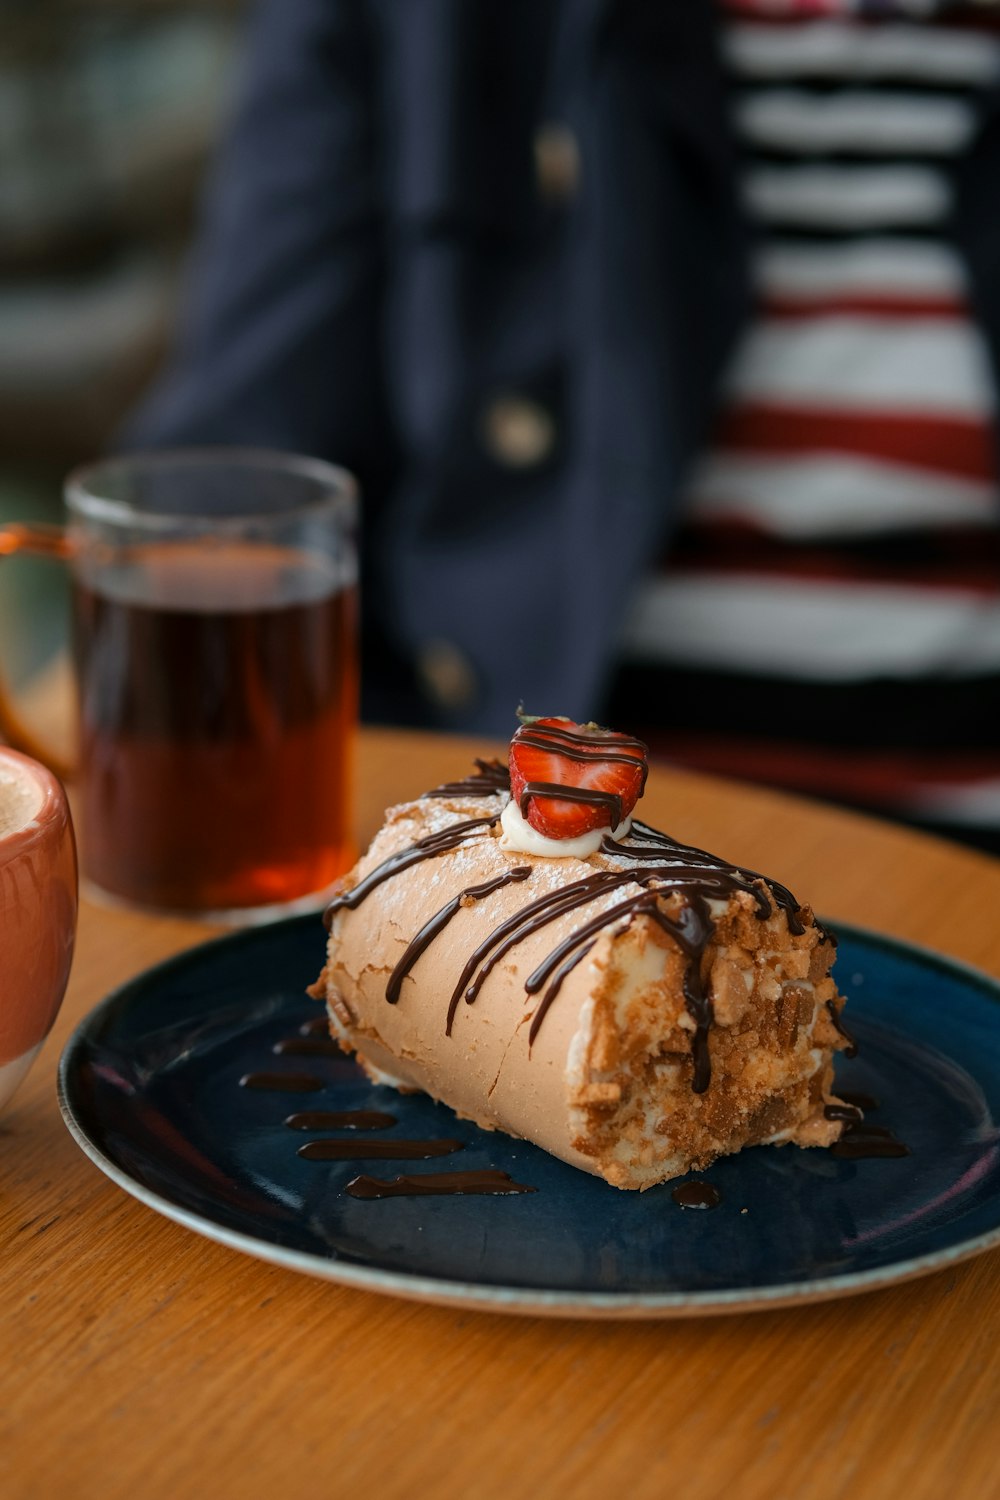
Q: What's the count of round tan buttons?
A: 3